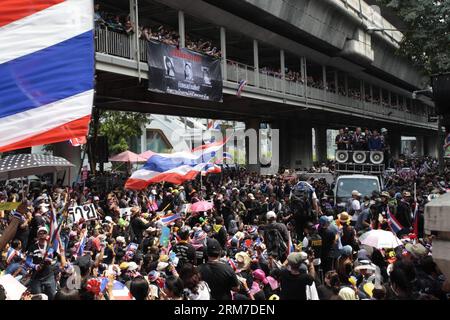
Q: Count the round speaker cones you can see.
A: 3